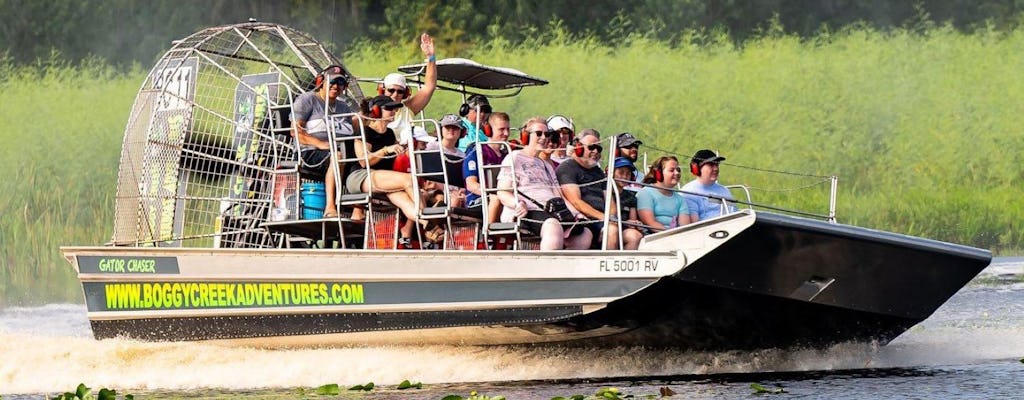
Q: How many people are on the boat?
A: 15